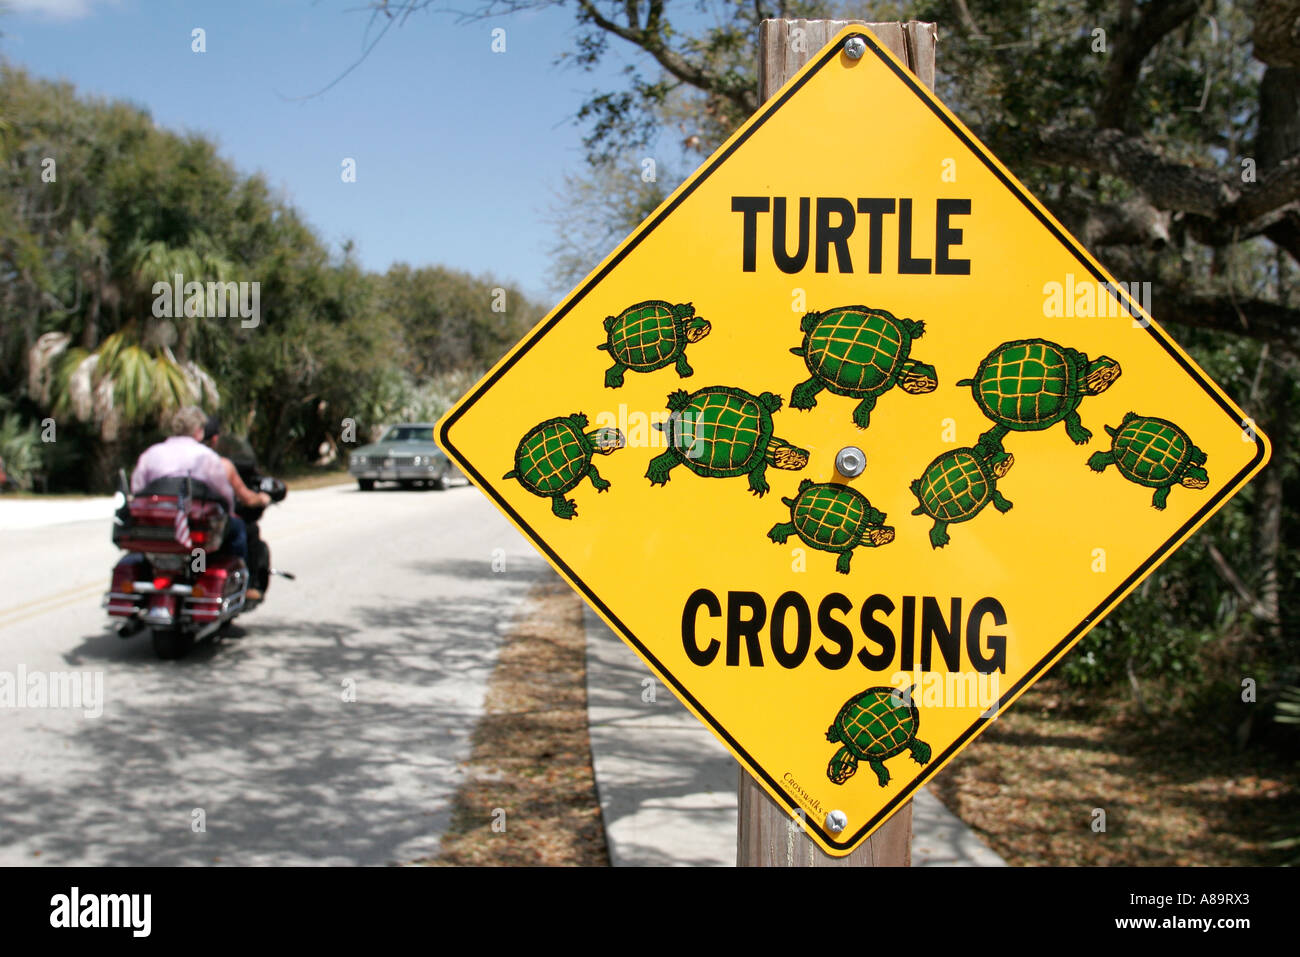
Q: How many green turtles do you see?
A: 9